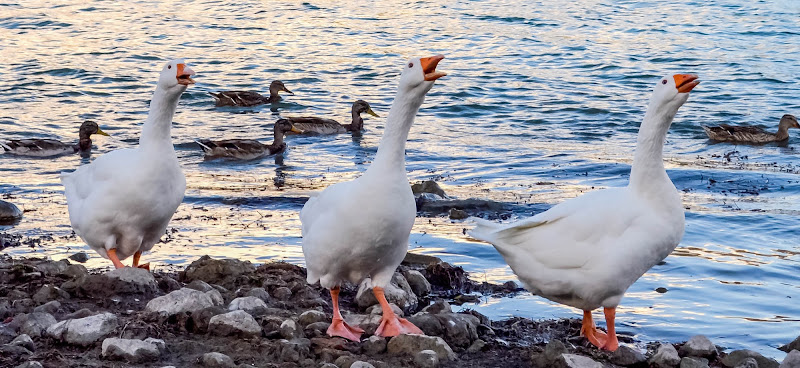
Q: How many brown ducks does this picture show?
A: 5